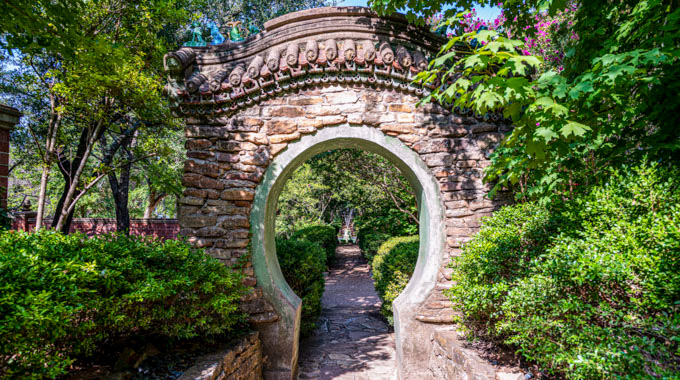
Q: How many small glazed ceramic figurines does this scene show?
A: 4